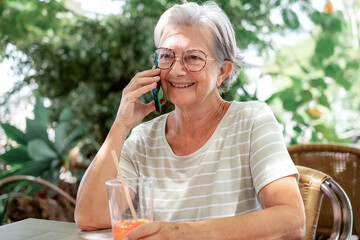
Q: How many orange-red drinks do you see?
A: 1